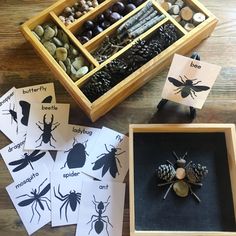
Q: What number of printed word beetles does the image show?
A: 1